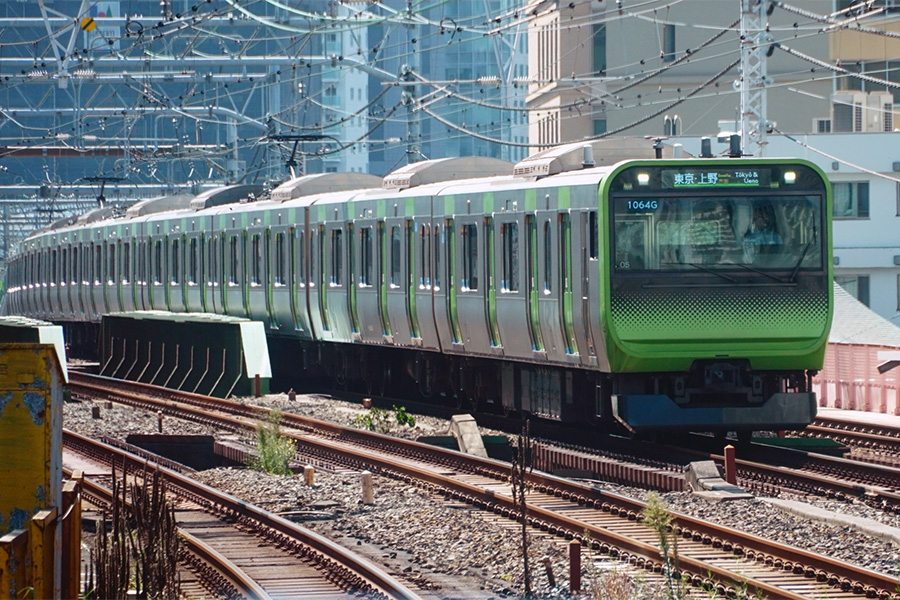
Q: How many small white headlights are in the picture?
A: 2